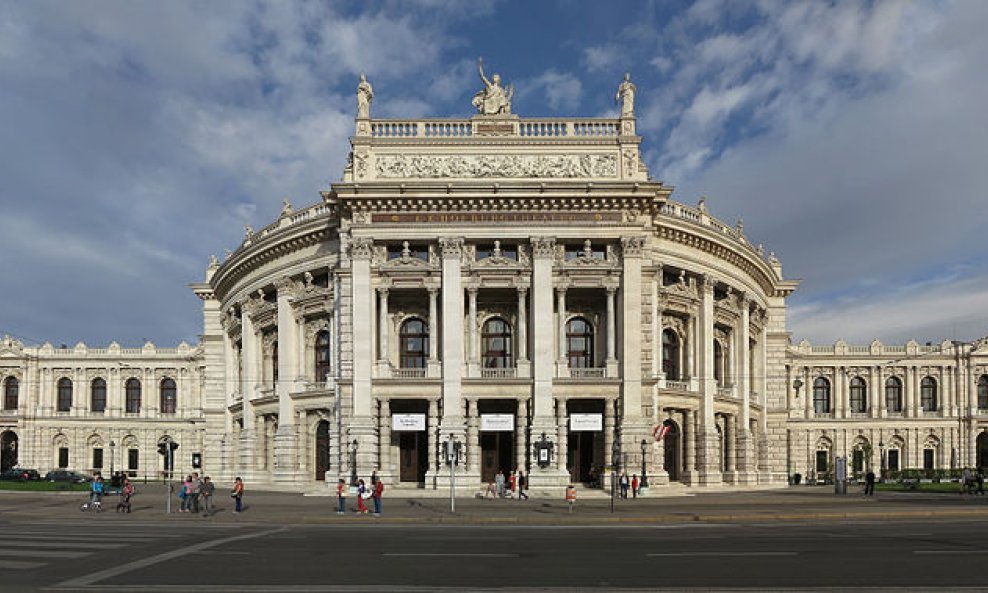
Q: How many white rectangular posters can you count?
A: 3